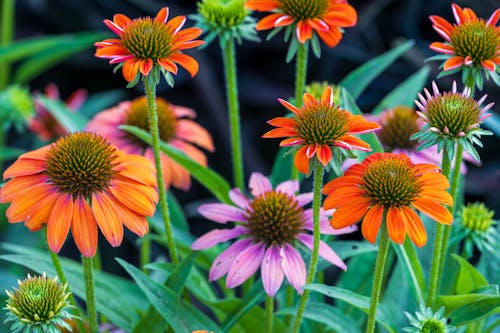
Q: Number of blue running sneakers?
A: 0